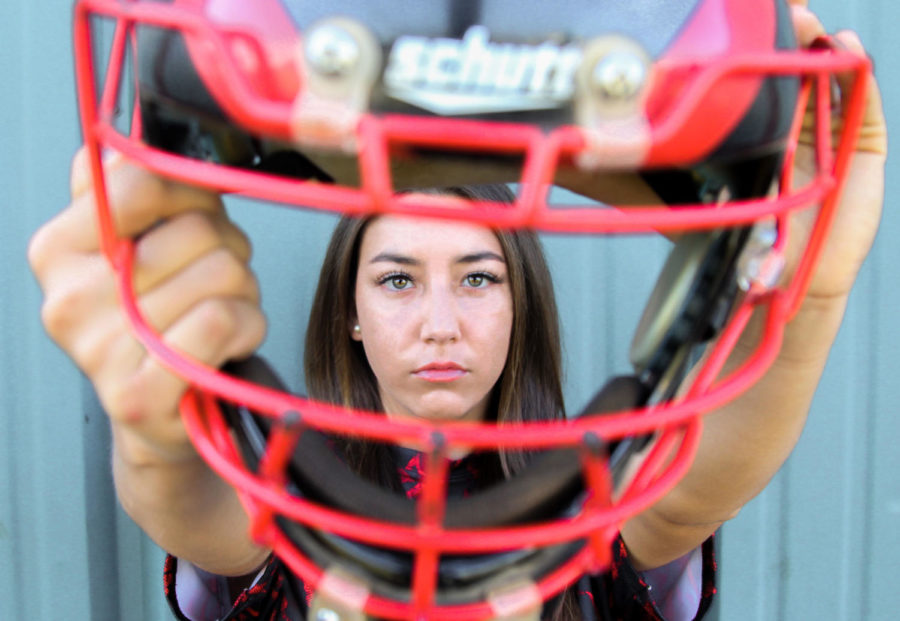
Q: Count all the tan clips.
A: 4